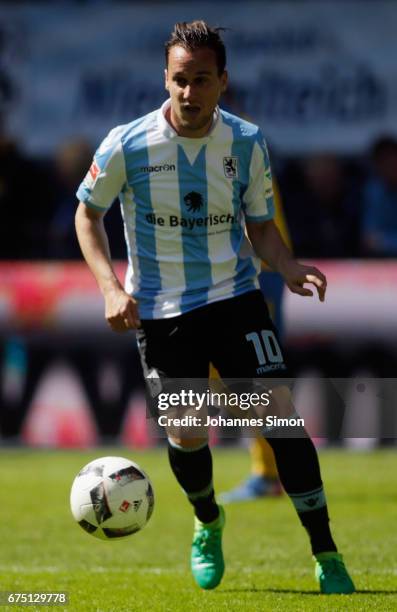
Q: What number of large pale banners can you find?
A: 1